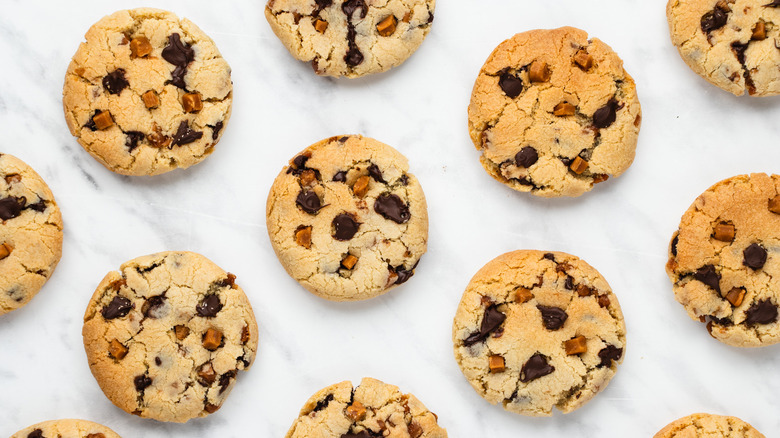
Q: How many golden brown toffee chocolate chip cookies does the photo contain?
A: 12